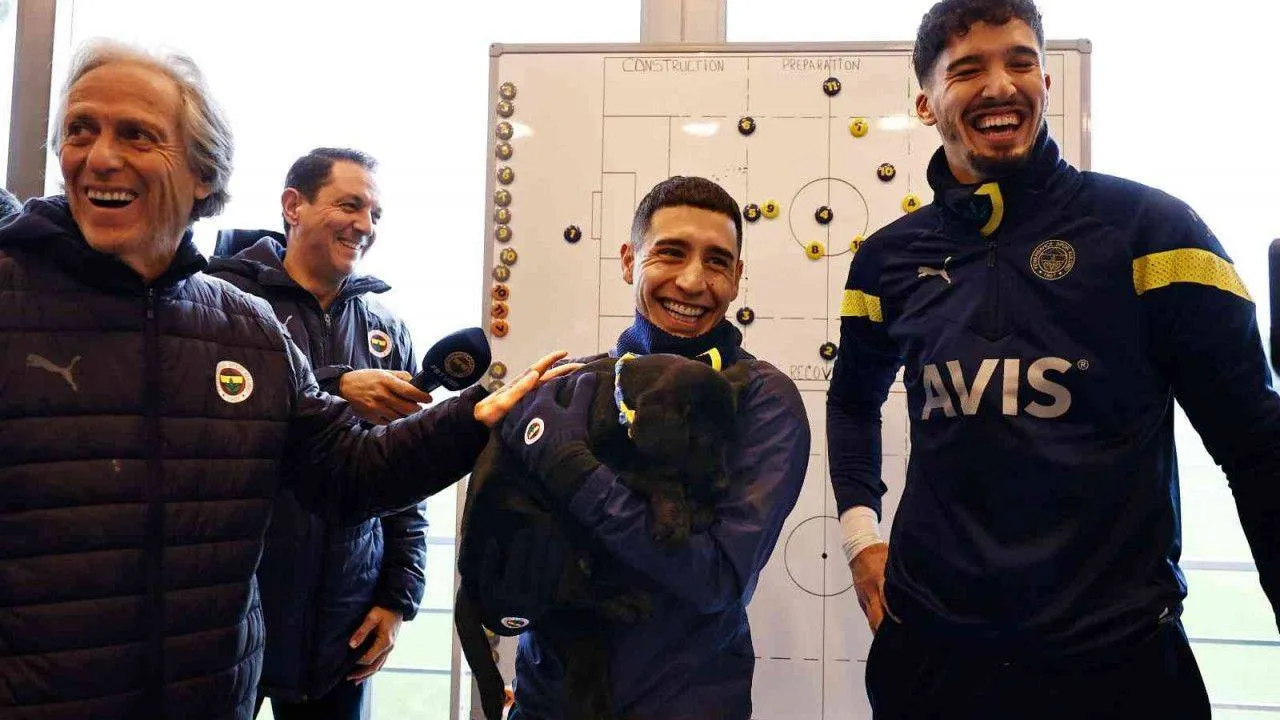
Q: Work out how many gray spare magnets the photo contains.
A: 12